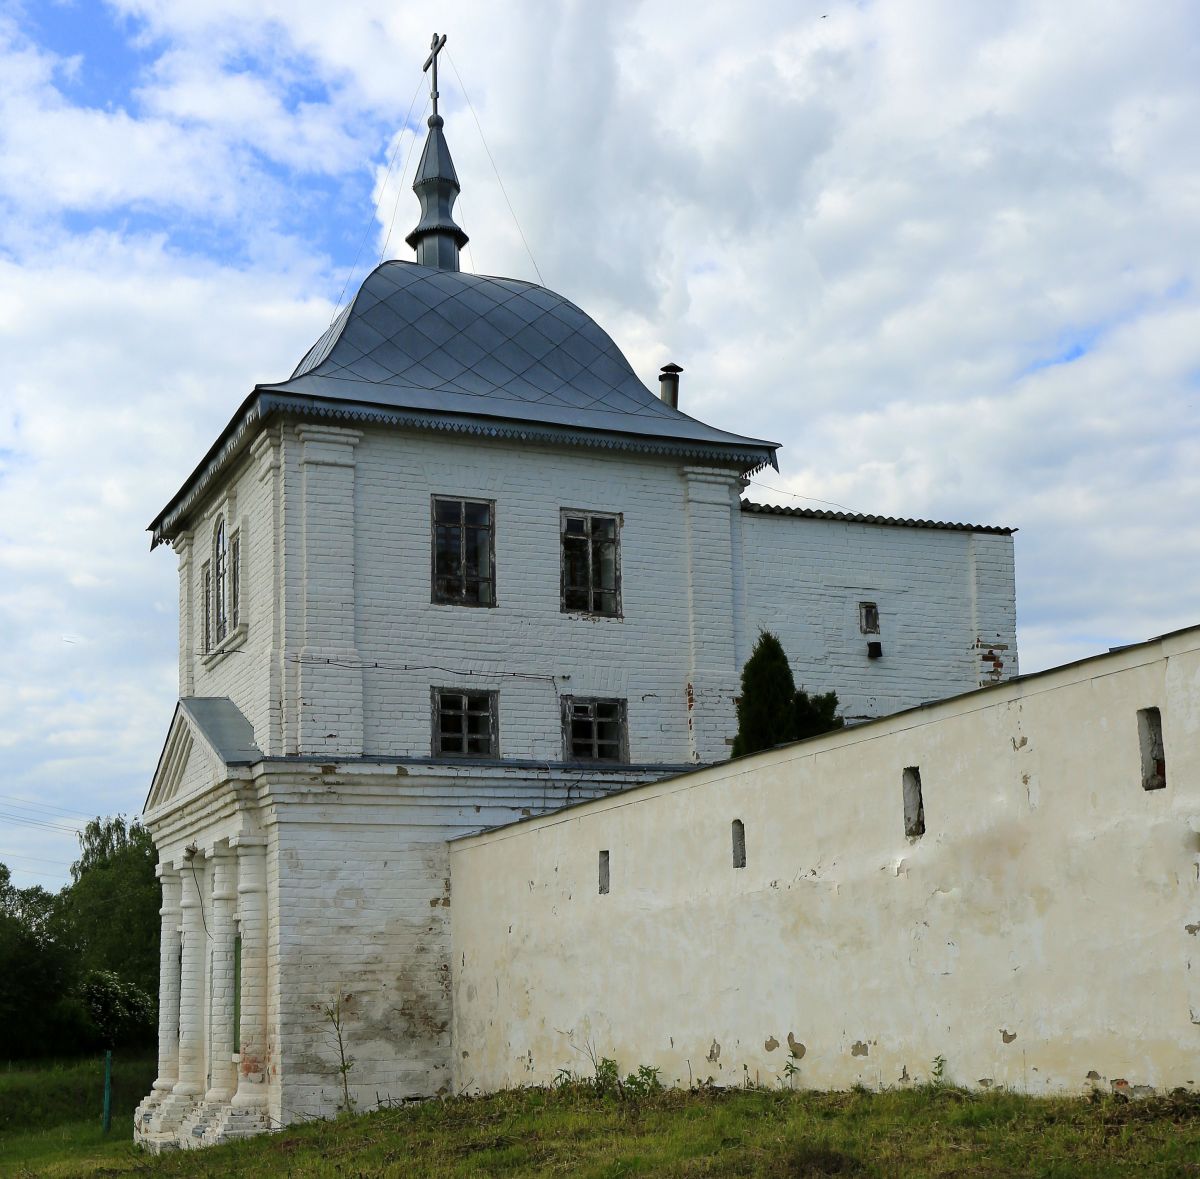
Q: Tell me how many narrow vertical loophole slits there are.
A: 4